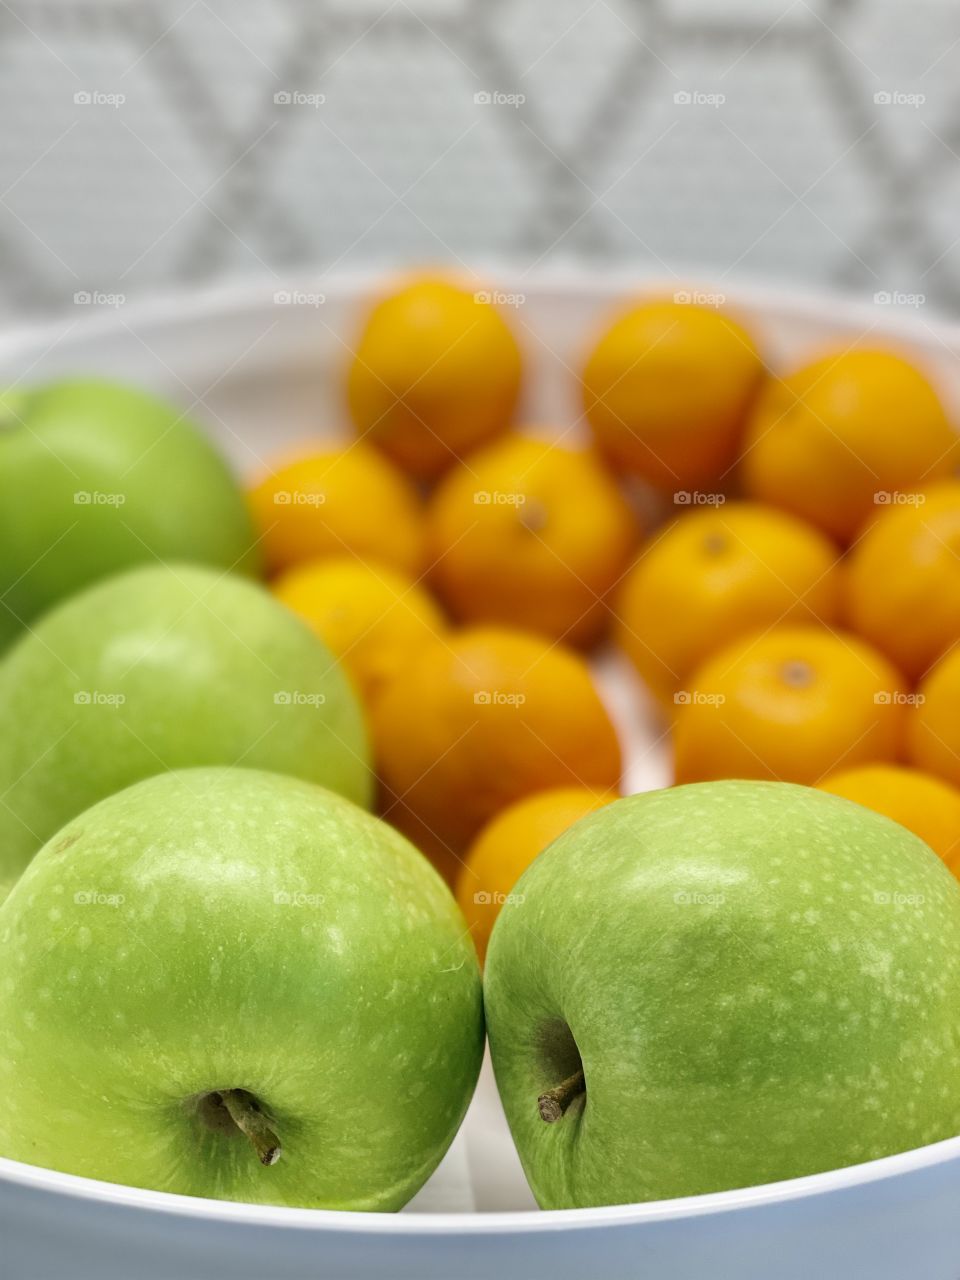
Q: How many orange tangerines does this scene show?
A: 13